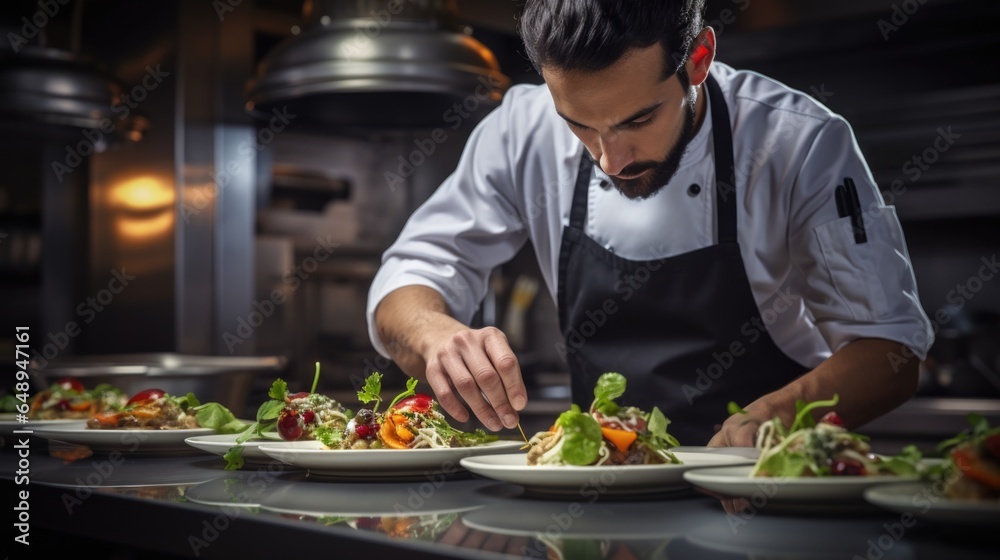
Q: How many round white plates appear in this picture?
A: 7